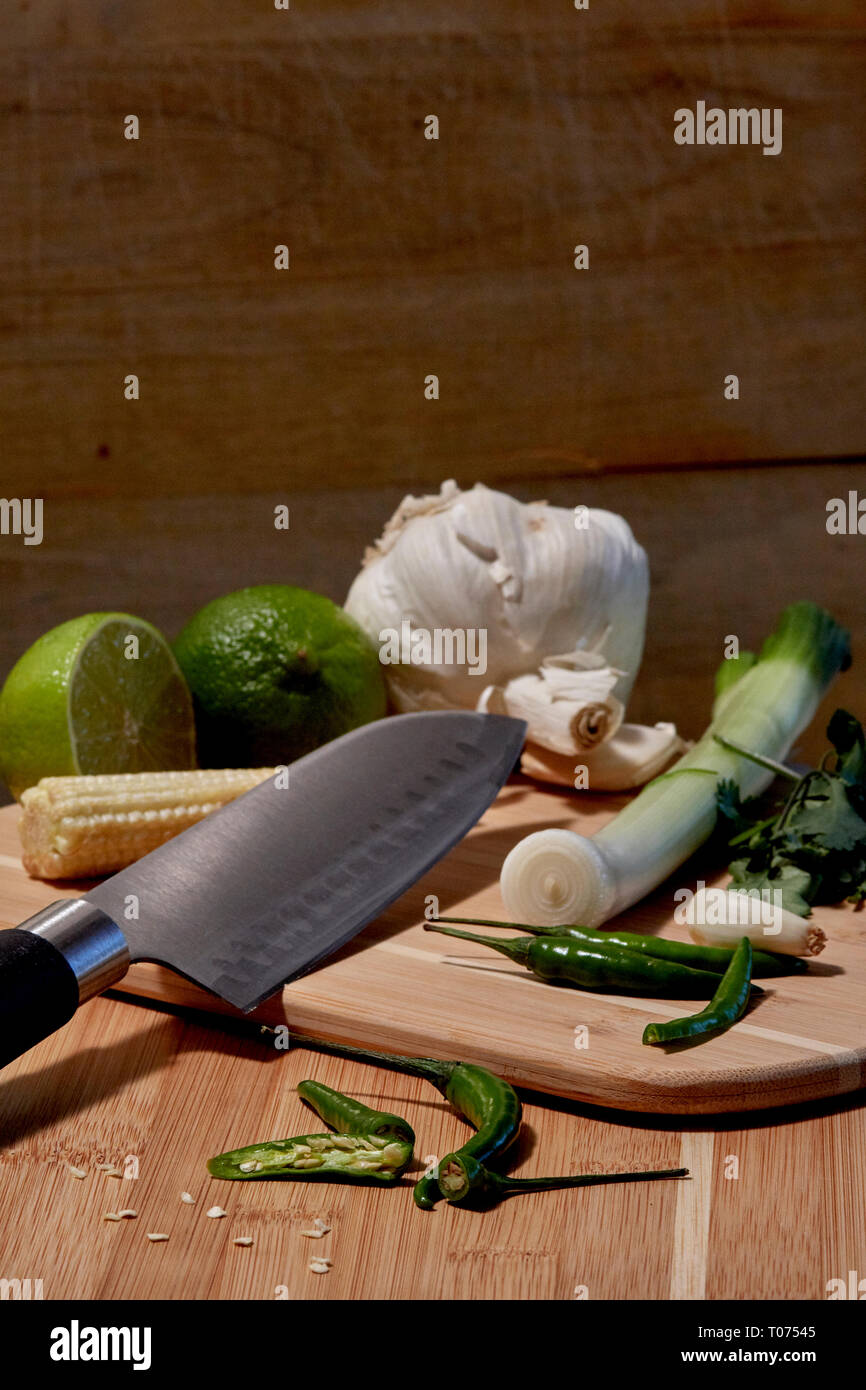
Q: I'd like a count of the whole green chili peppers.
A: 3